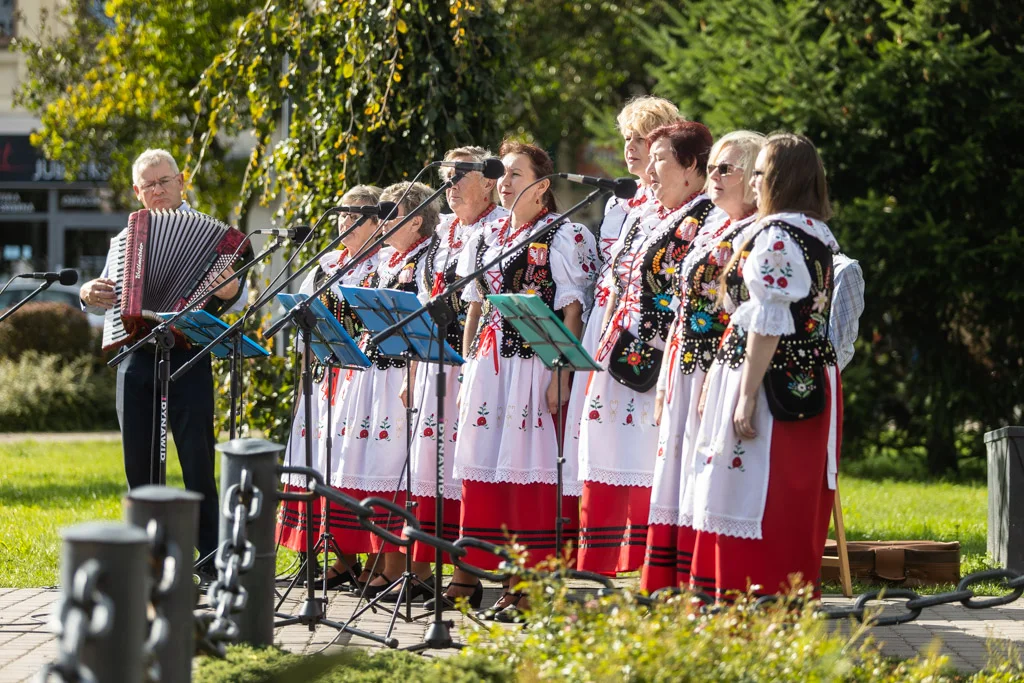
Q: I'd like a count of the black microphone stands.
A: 5